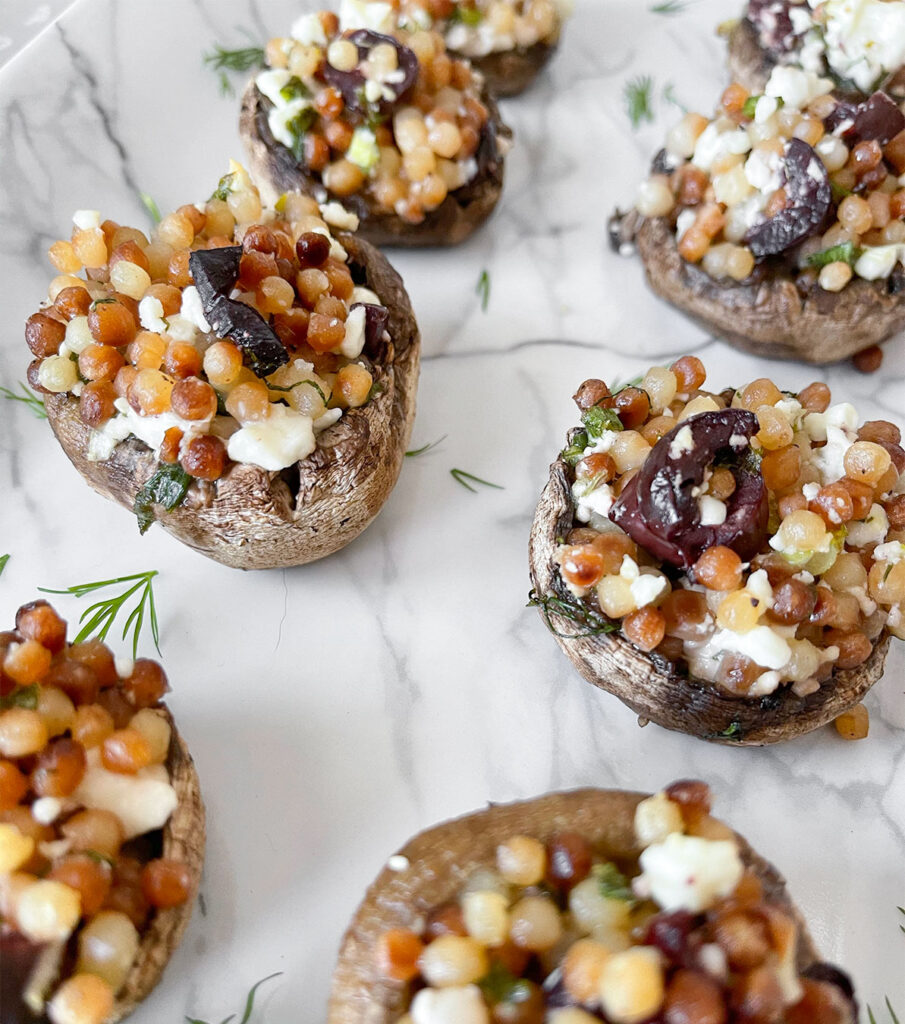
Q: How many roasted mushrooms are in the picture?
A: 8